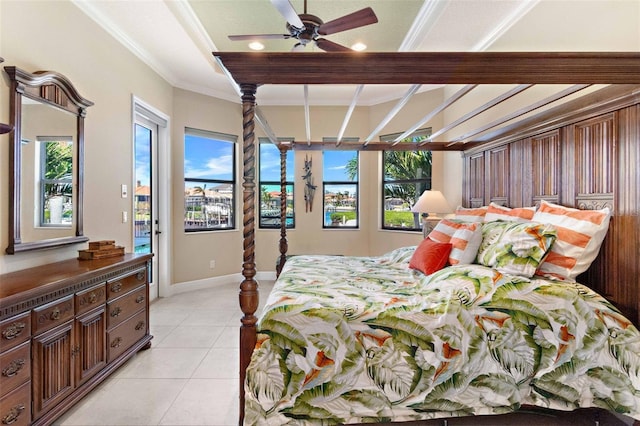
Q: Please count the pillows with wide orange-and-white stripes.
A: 4